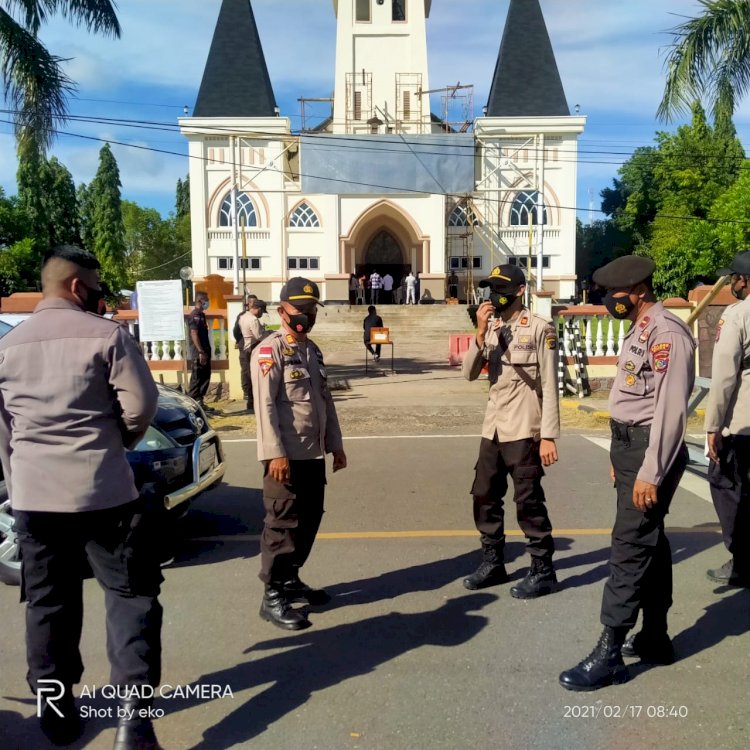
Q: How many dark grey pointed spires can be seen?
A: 2